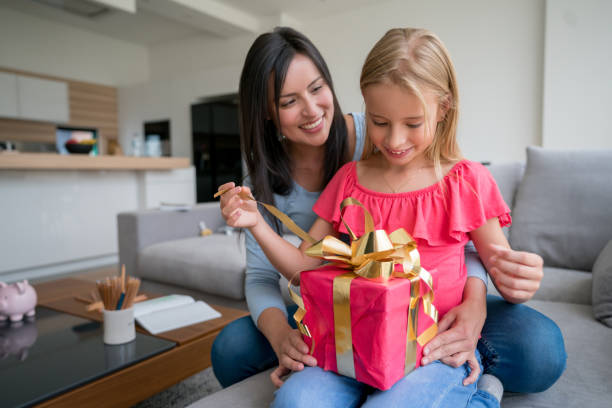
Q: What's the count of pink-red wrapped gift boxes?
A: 1